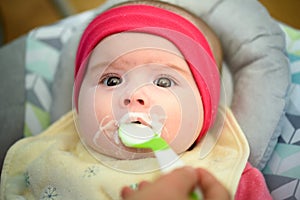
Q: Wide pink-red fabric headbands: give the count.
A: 1